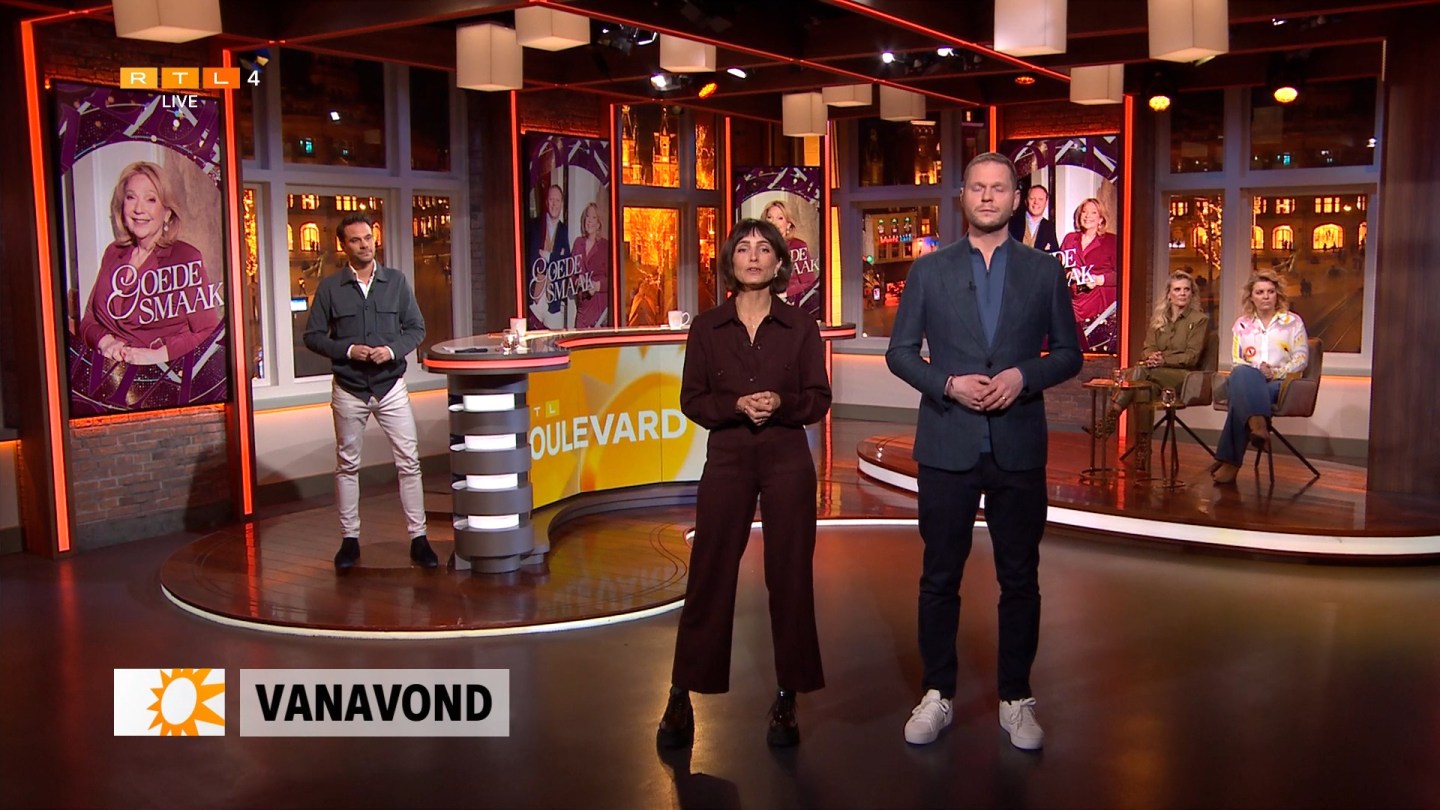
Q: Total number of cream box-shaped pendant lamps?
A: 10